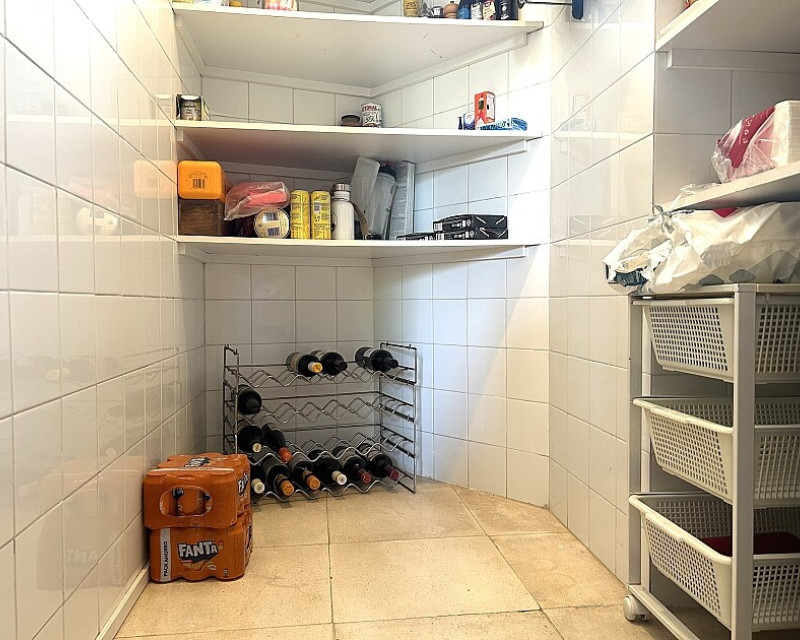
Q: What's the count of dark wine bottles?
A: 12